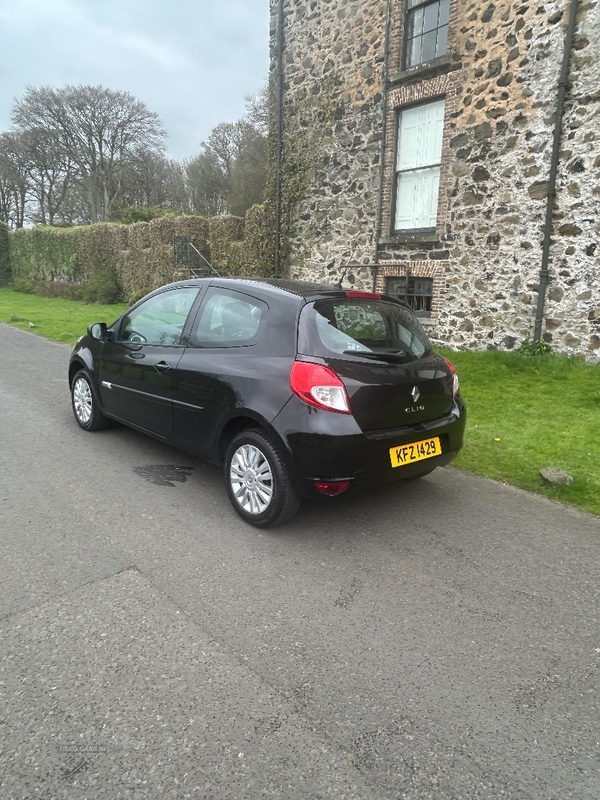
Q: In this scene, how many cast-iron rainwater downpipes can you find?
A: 3